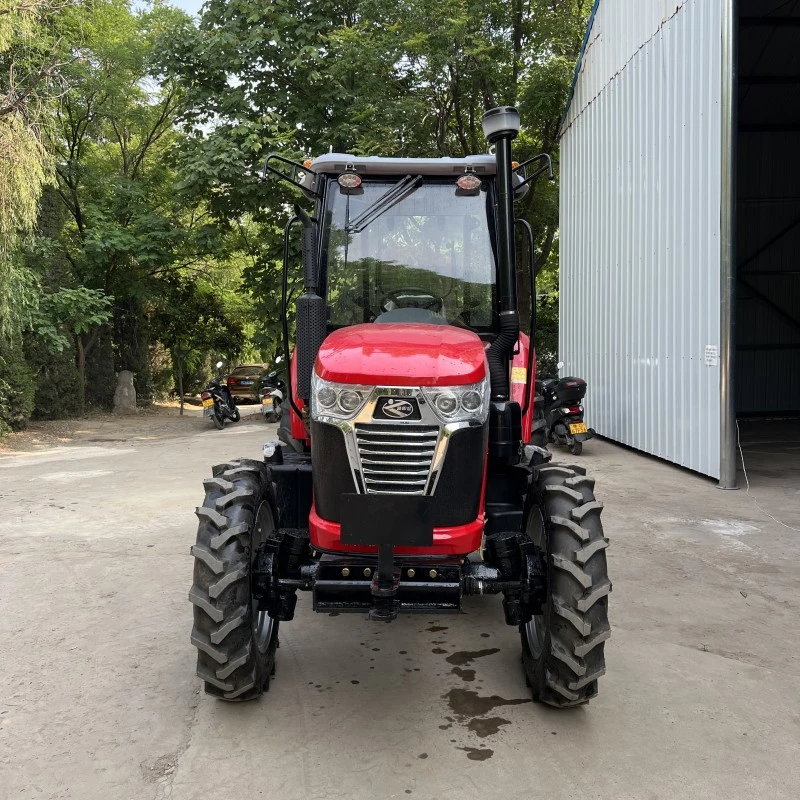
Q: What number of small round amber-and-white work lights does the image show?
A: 2